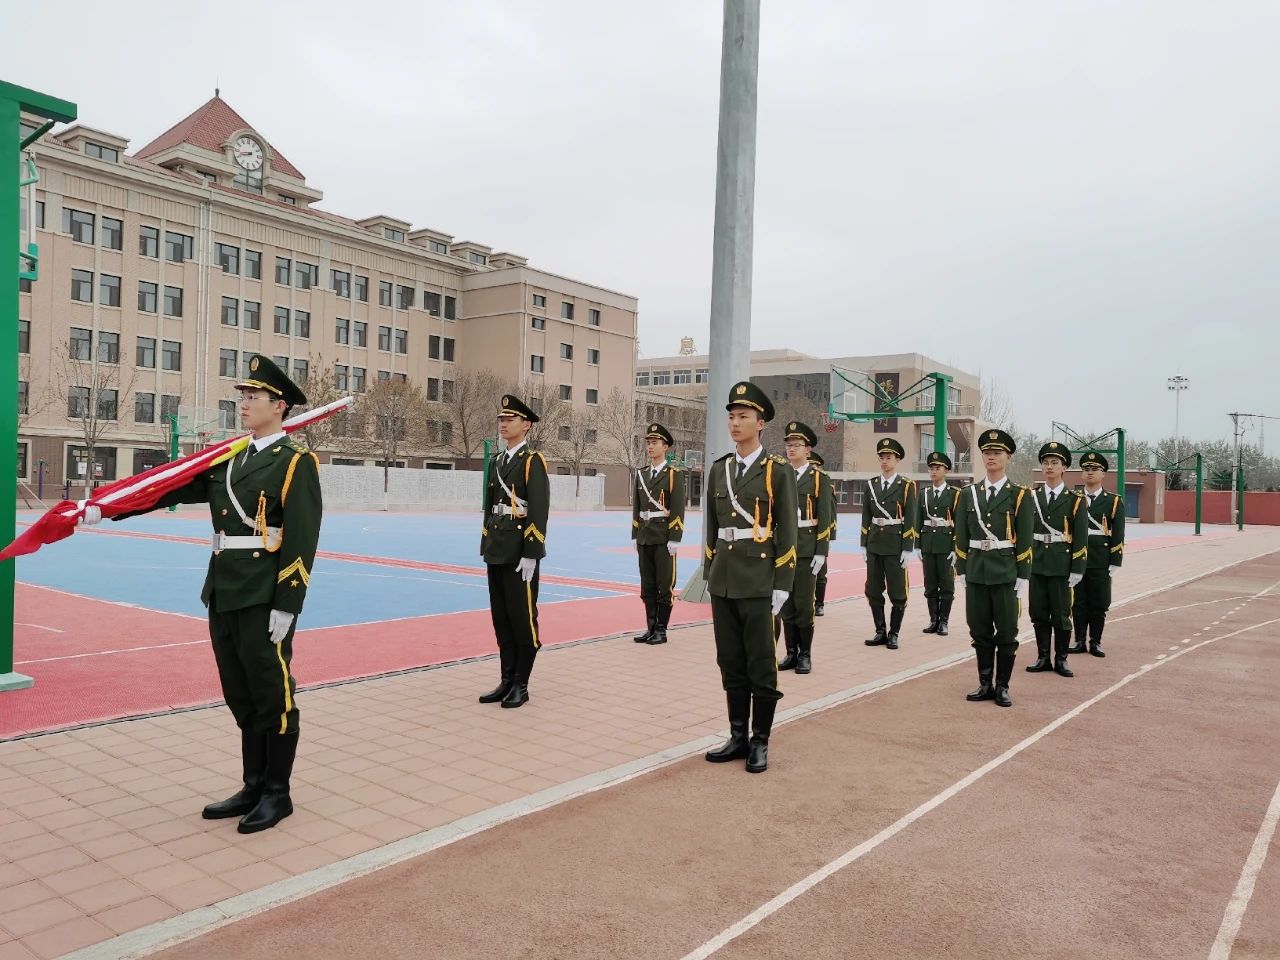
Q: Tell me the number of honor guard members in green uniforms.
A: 11